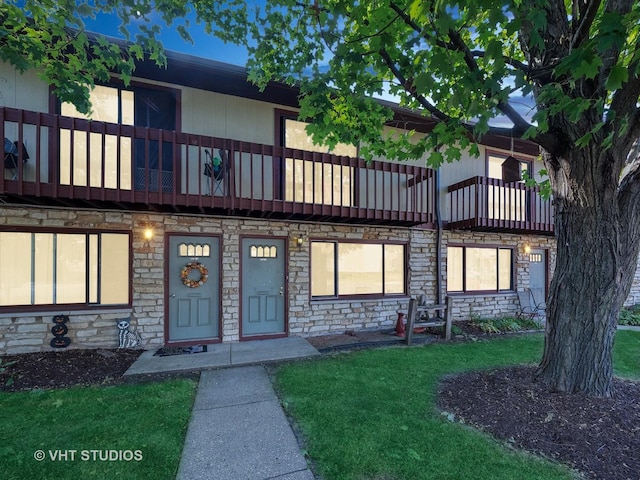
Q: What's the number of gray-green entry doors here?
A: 3